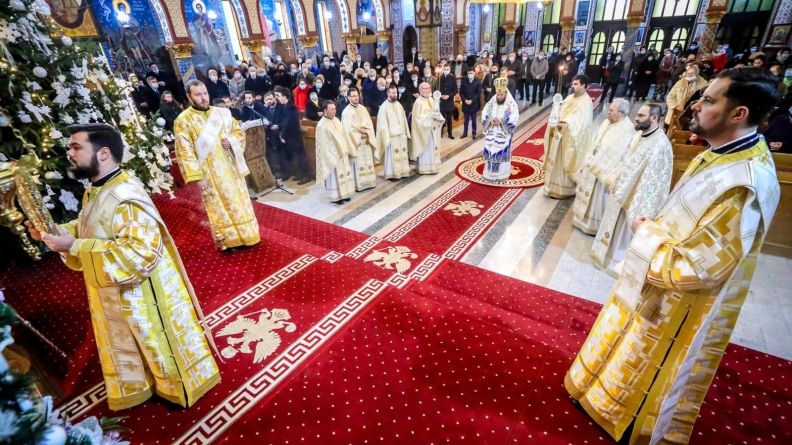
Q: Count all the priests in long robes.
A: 11